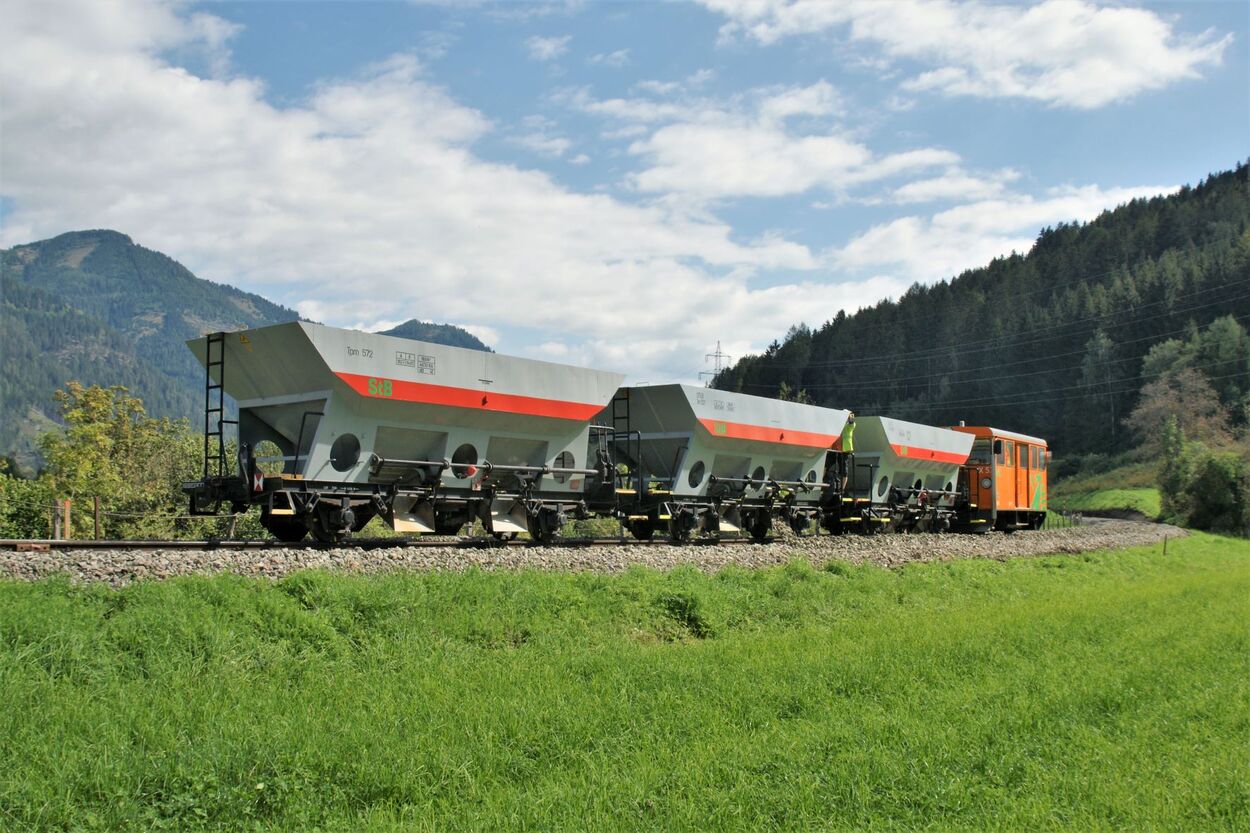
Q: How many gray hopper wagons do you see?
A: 3